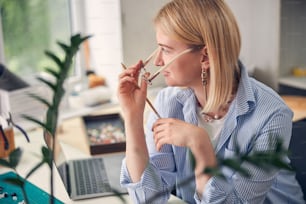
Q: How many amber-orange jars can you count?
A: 1